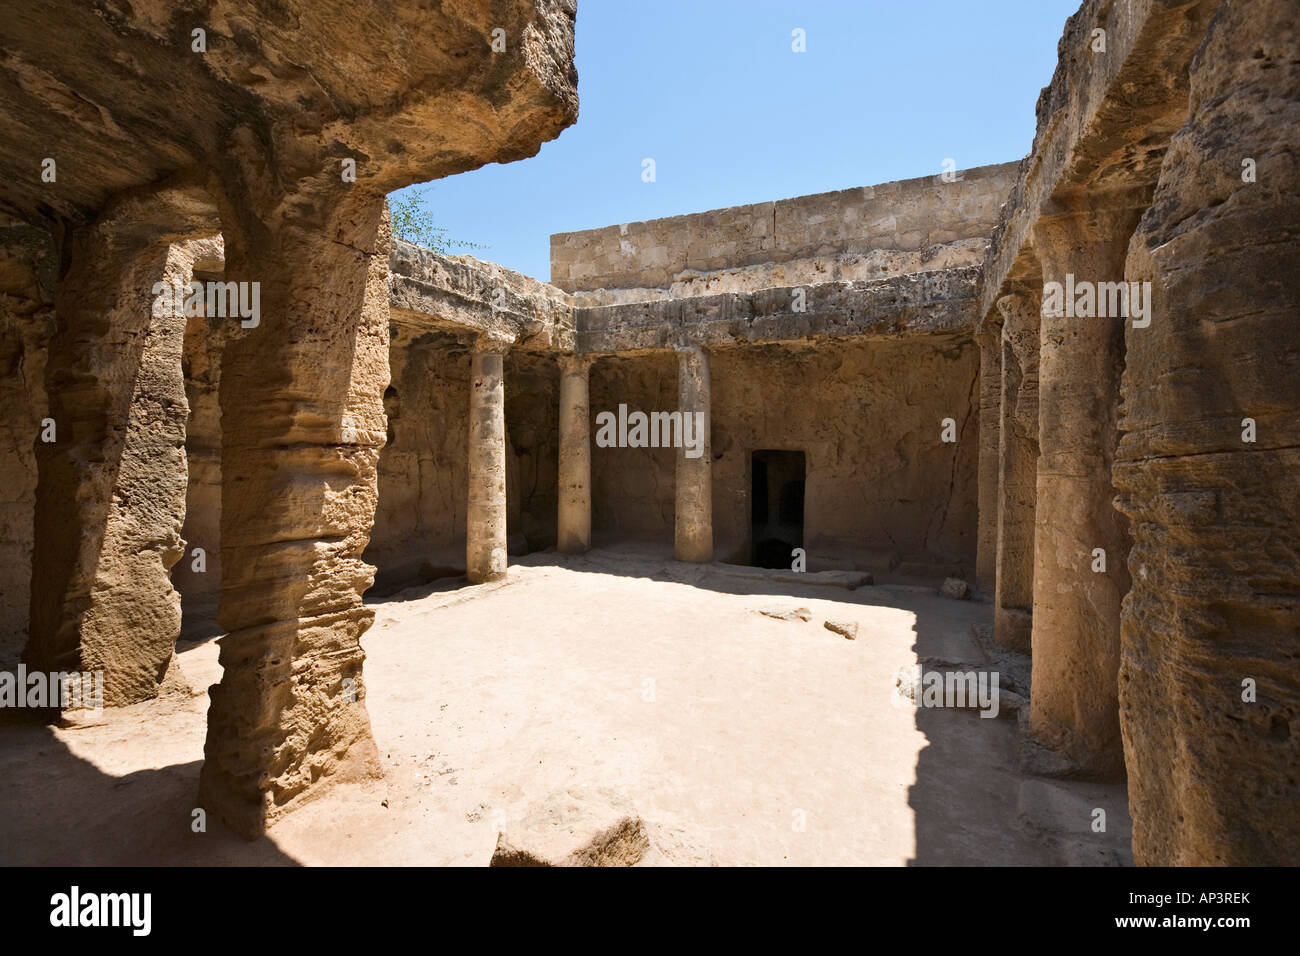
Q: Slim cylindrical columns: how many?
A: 3